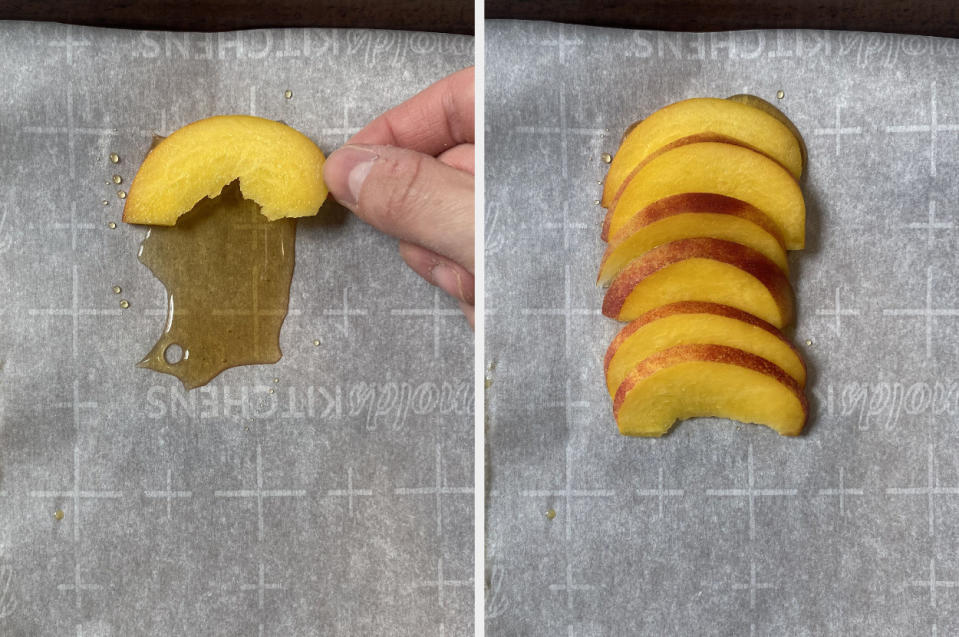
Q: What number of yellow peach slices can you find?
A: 7